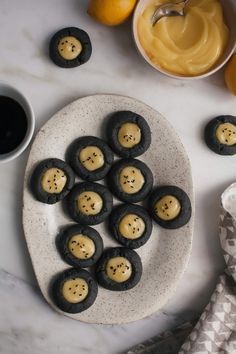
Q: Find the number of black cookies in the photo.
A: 12